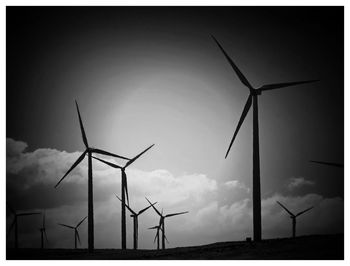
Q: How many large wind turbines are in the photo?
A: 3